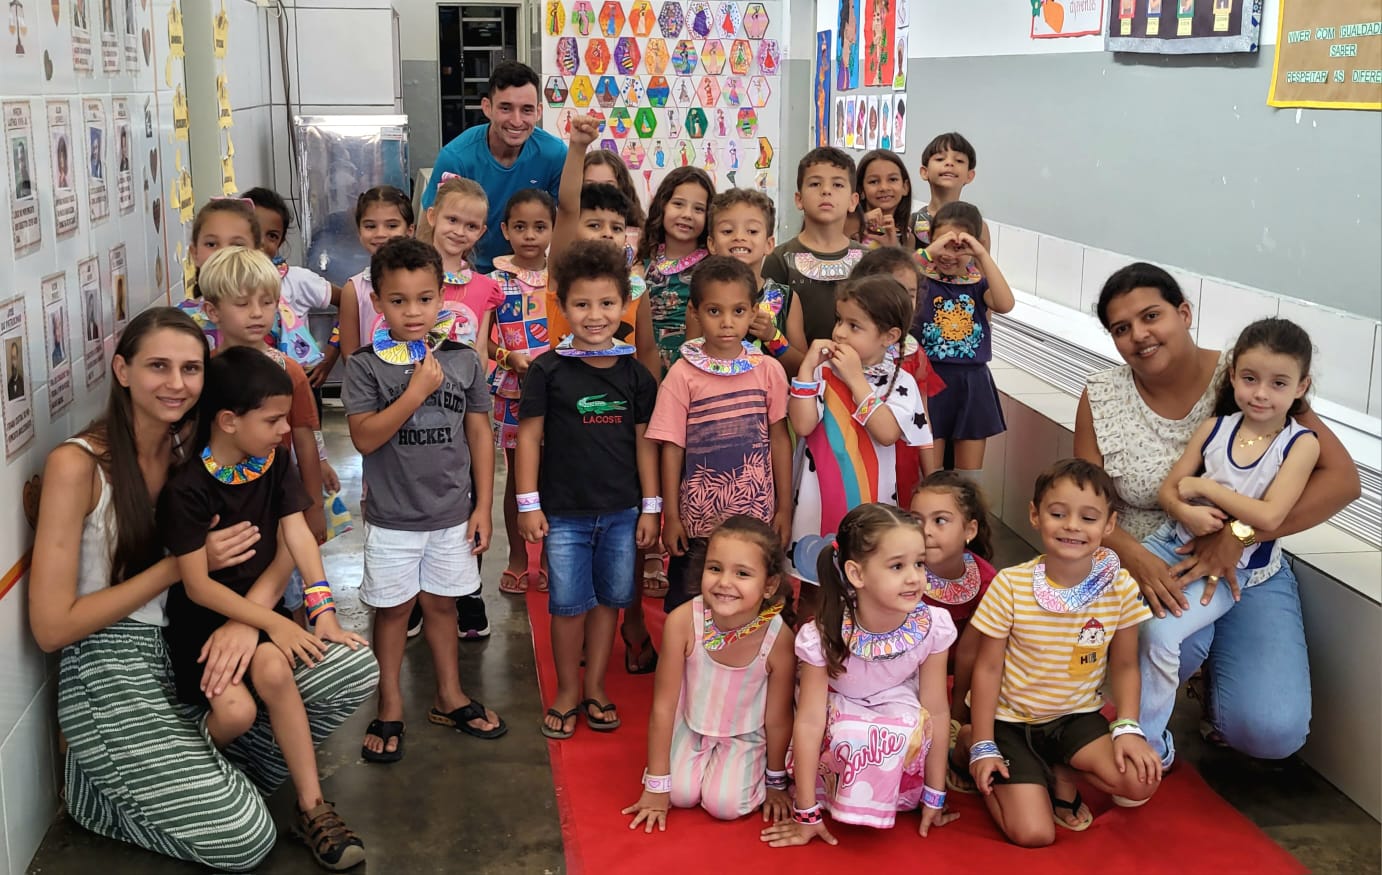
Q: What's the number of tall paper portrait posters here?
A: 11